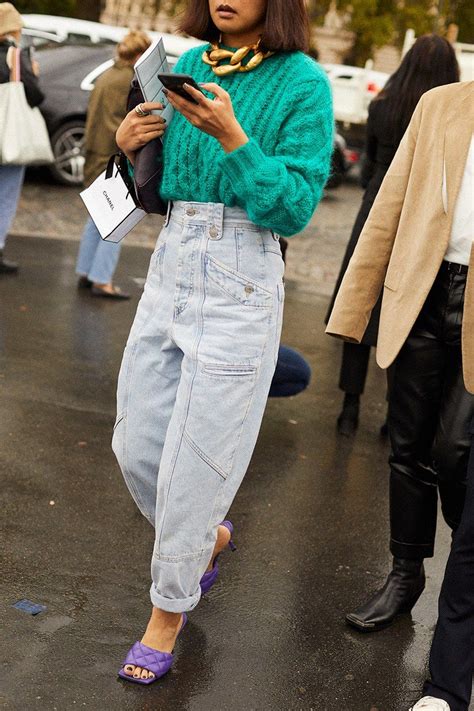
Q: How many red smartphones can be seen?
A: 0